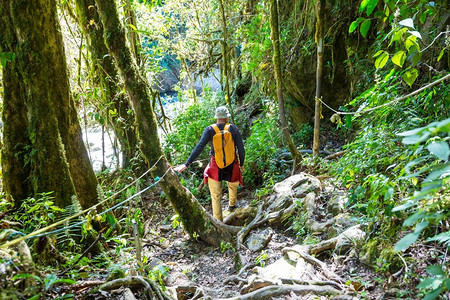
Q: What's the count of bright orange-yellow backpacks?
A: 1